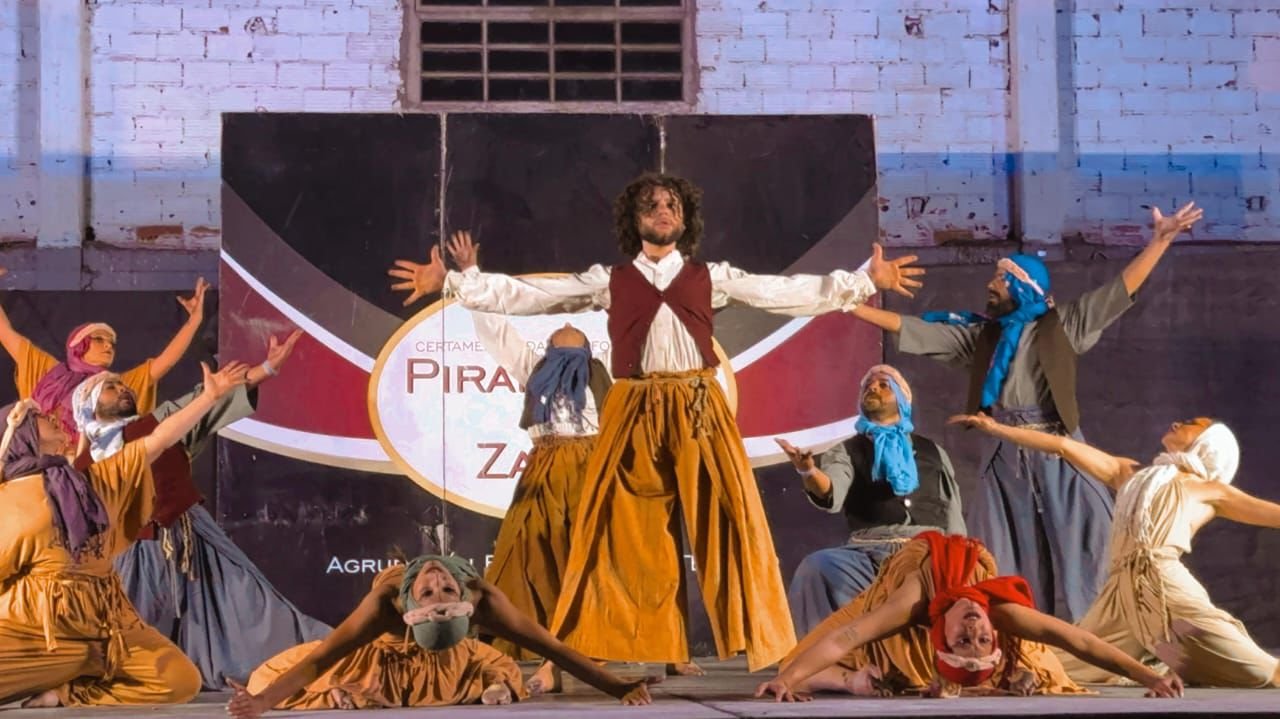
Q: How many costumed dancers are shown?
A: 10